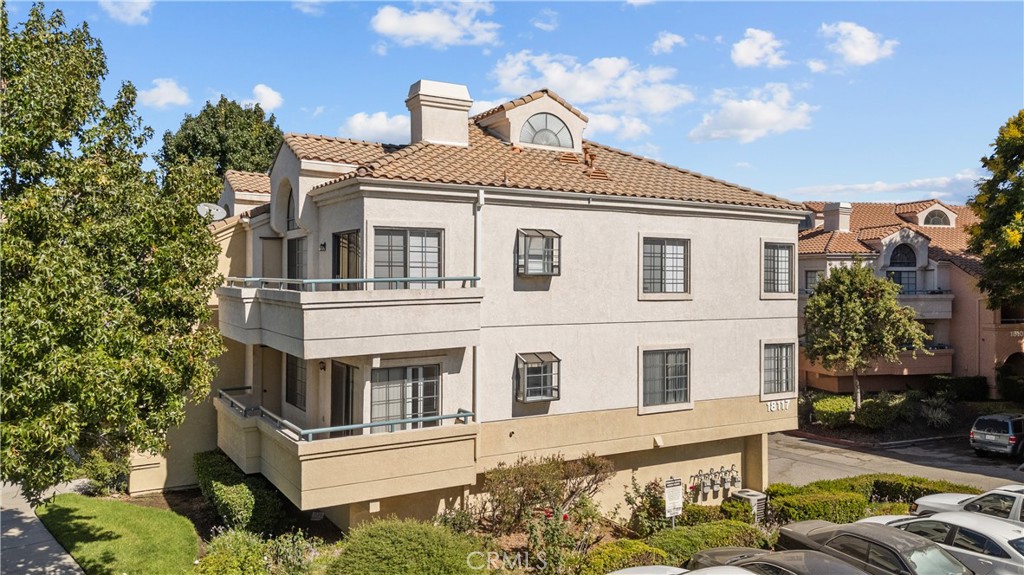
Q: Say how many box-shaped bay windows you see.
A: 2